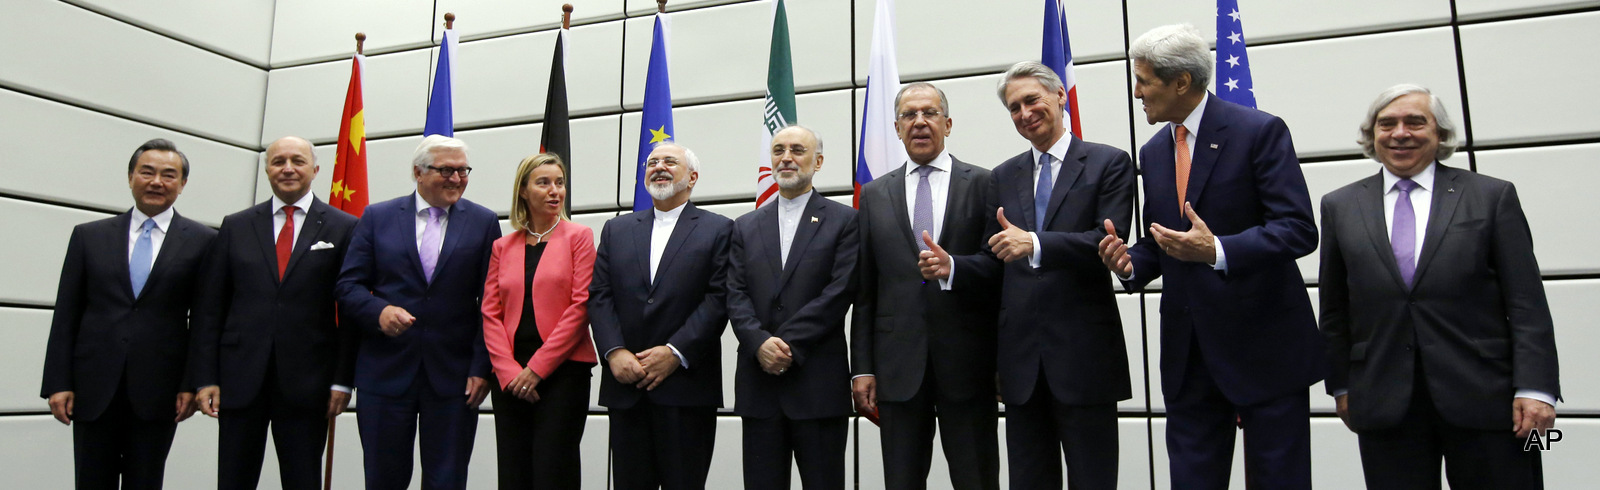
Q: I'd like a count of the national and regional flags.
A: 8